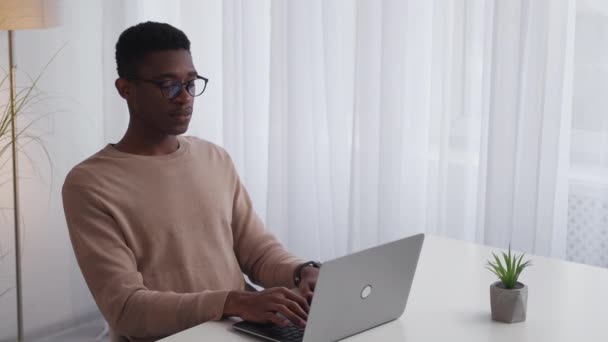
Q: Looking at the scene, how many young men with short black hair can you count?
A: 1